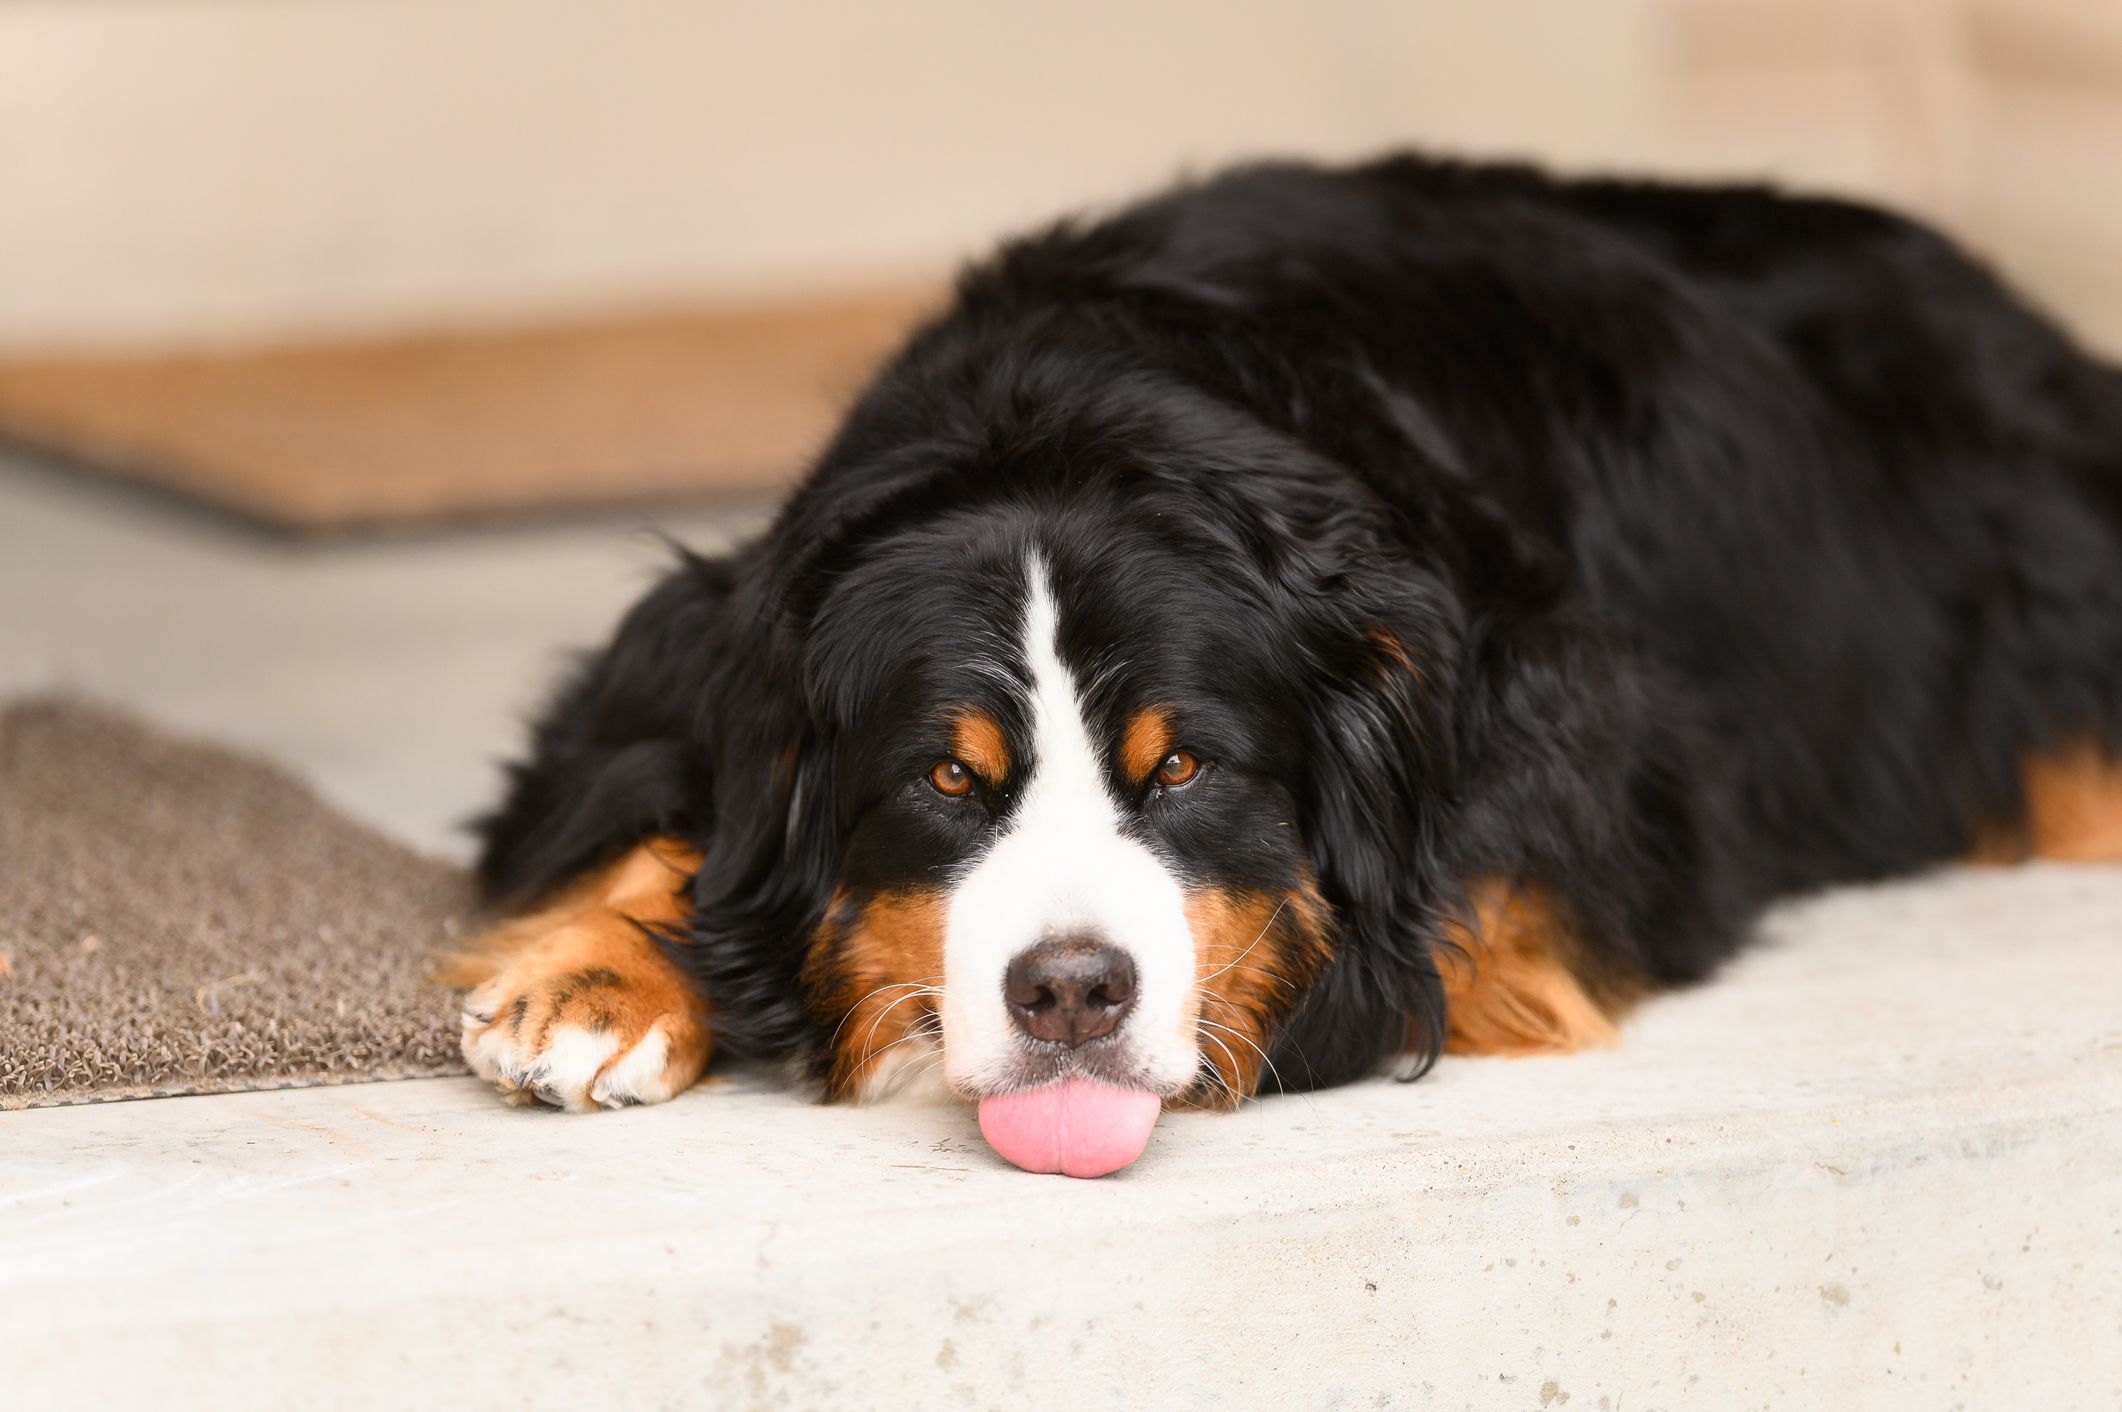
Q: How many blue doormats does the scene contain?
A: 0